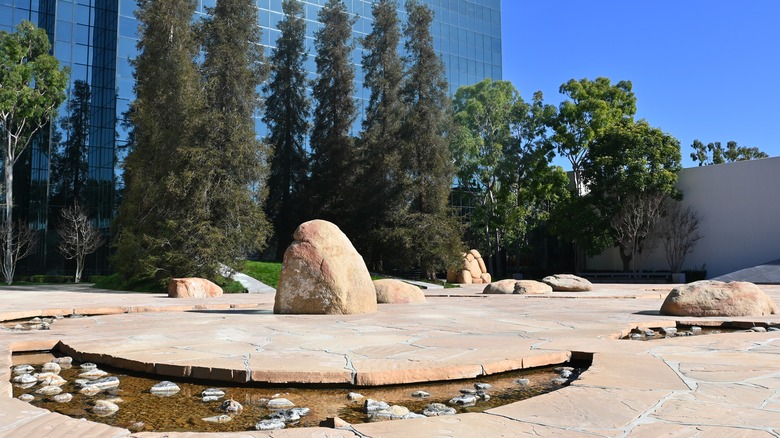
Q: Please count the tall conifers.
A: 6